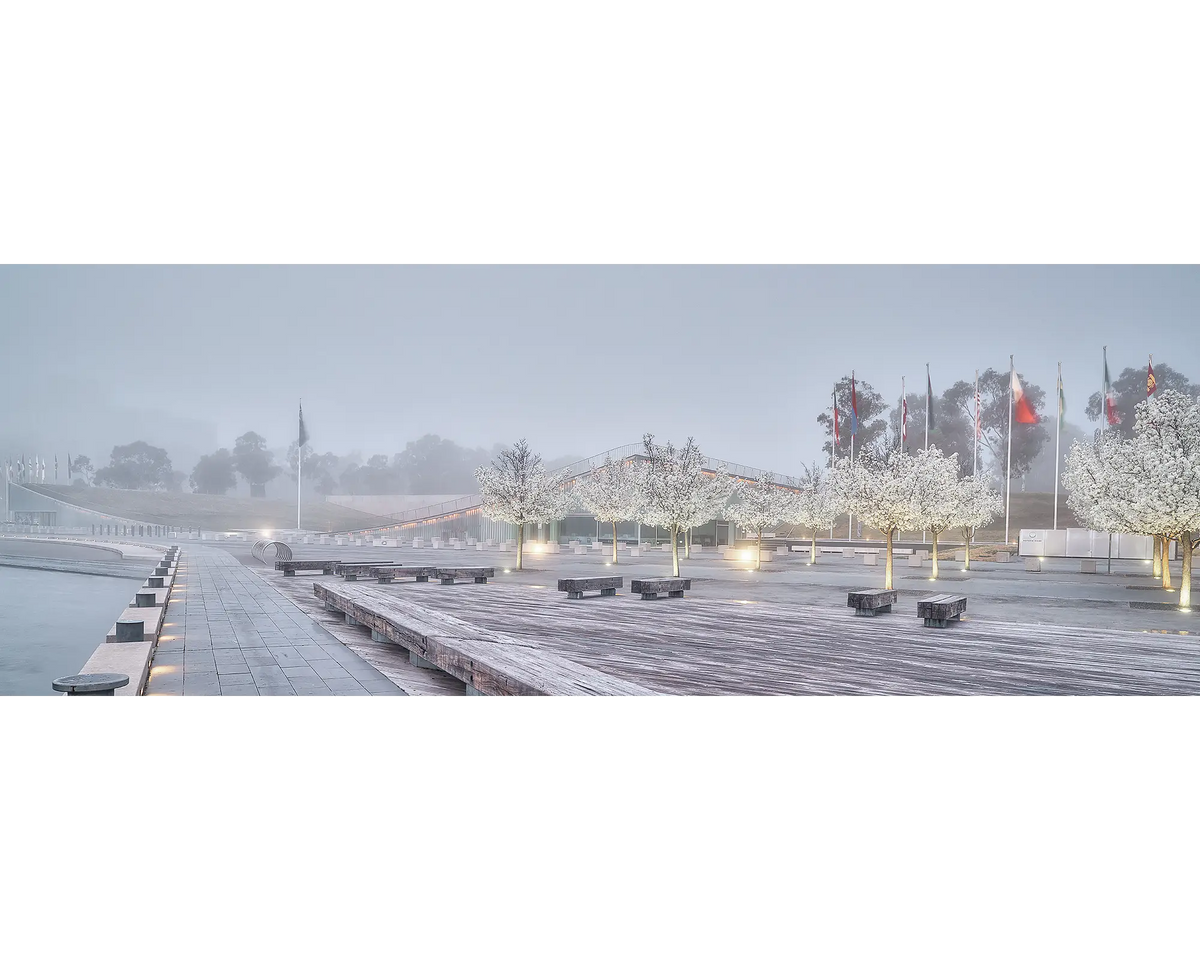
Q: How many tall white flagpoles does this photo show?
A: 10